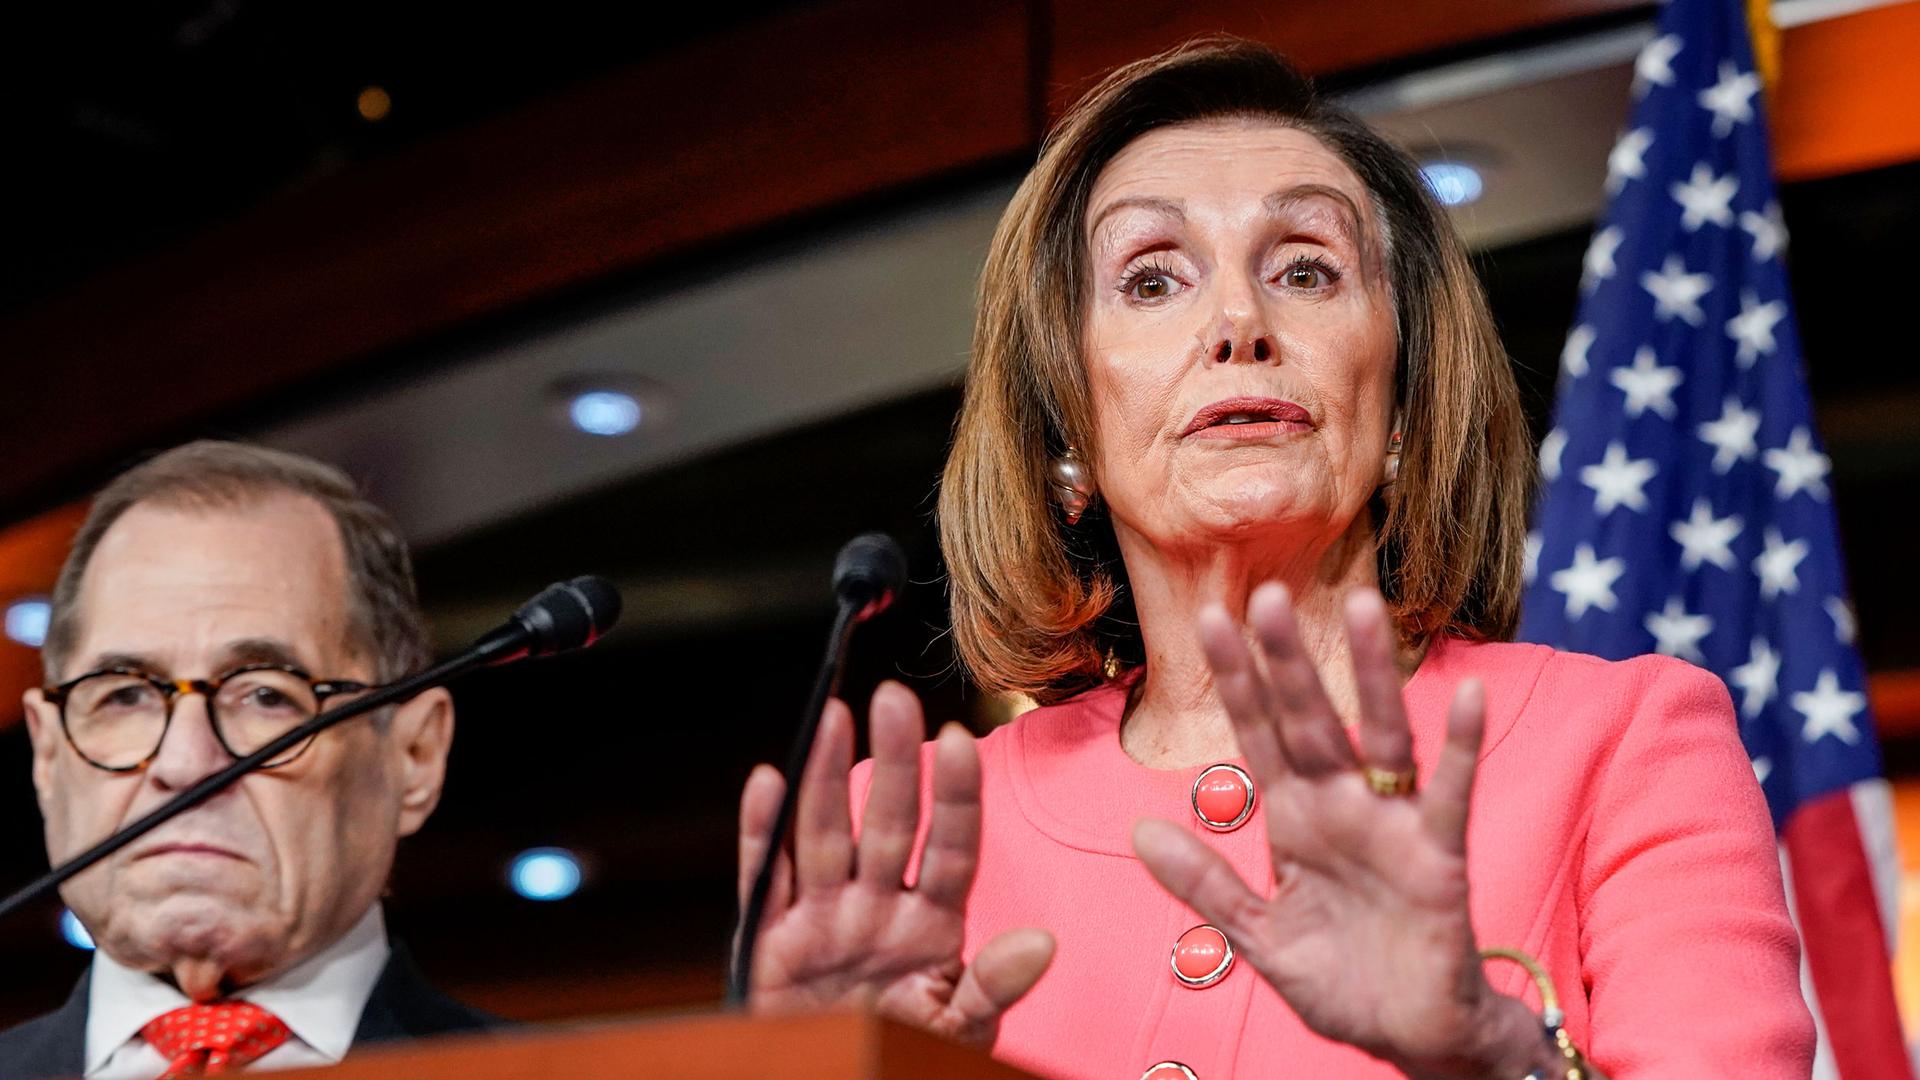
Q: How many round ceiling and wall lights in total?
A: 6